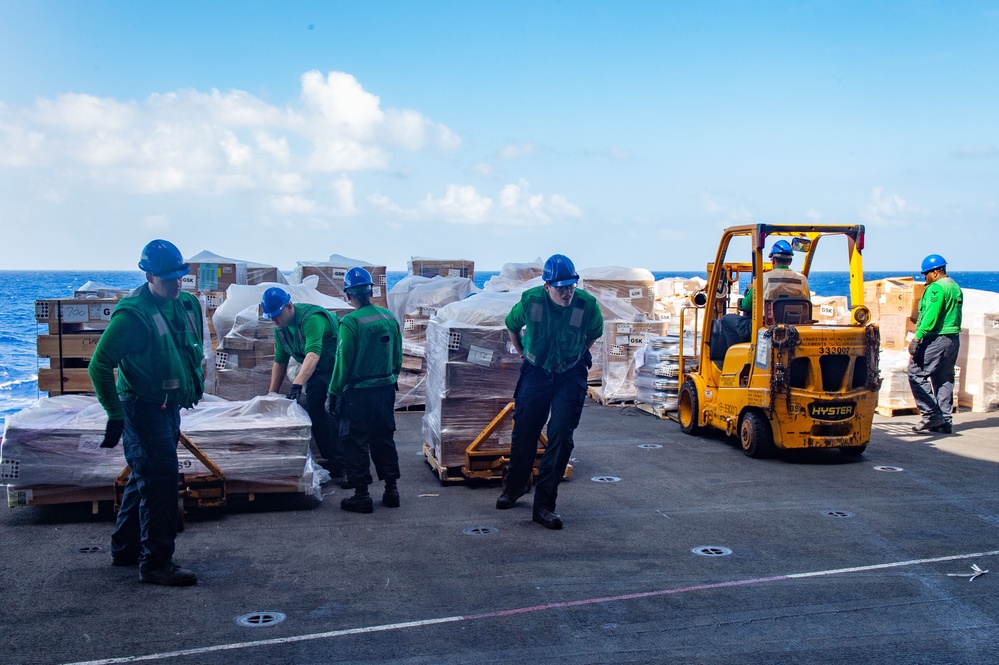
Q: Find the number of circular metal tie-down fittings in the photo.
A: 8